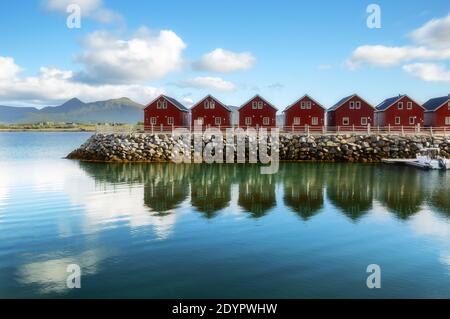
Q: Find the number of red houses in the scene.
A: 7